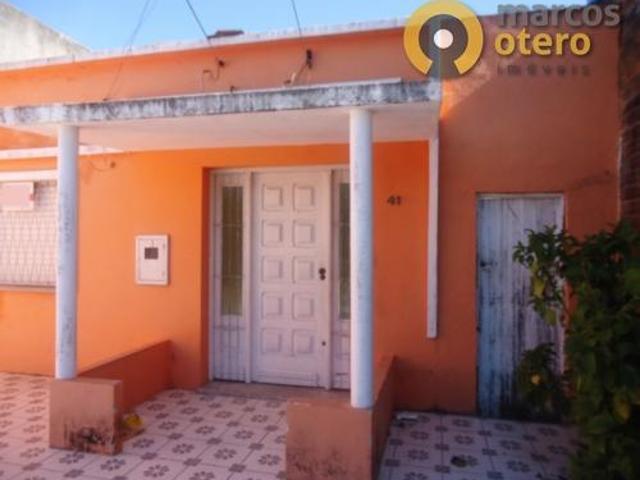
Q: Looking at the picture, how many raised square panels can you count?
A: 10